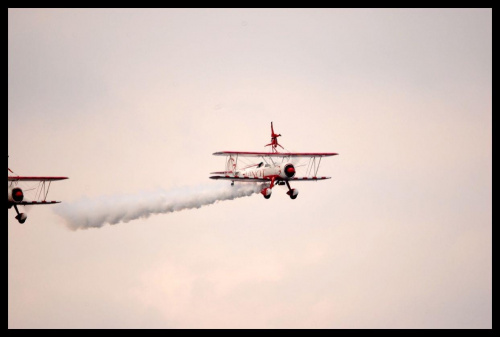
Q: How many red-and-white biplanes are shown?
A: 2